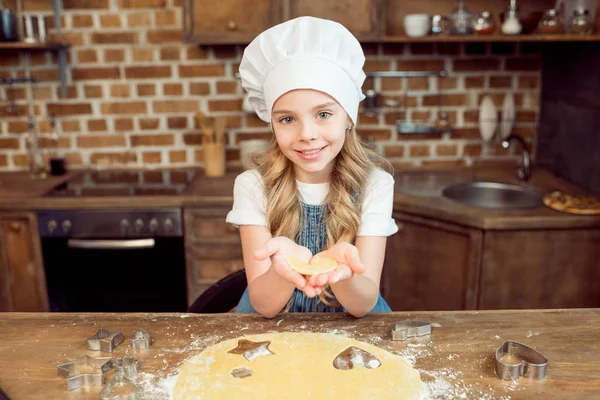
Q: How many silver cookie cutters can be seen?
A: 7